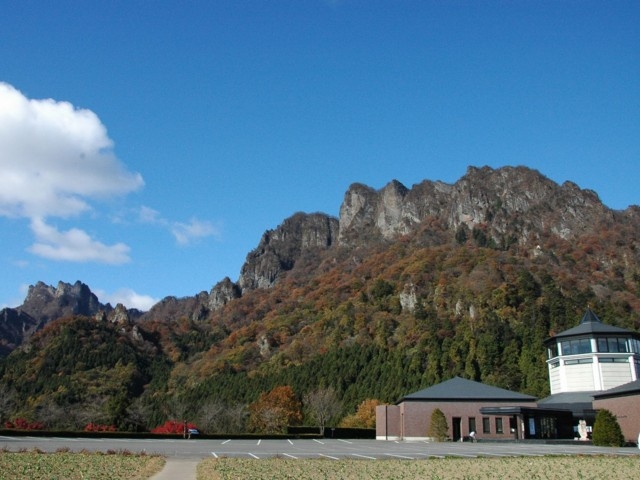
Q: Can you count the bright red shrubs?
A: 3